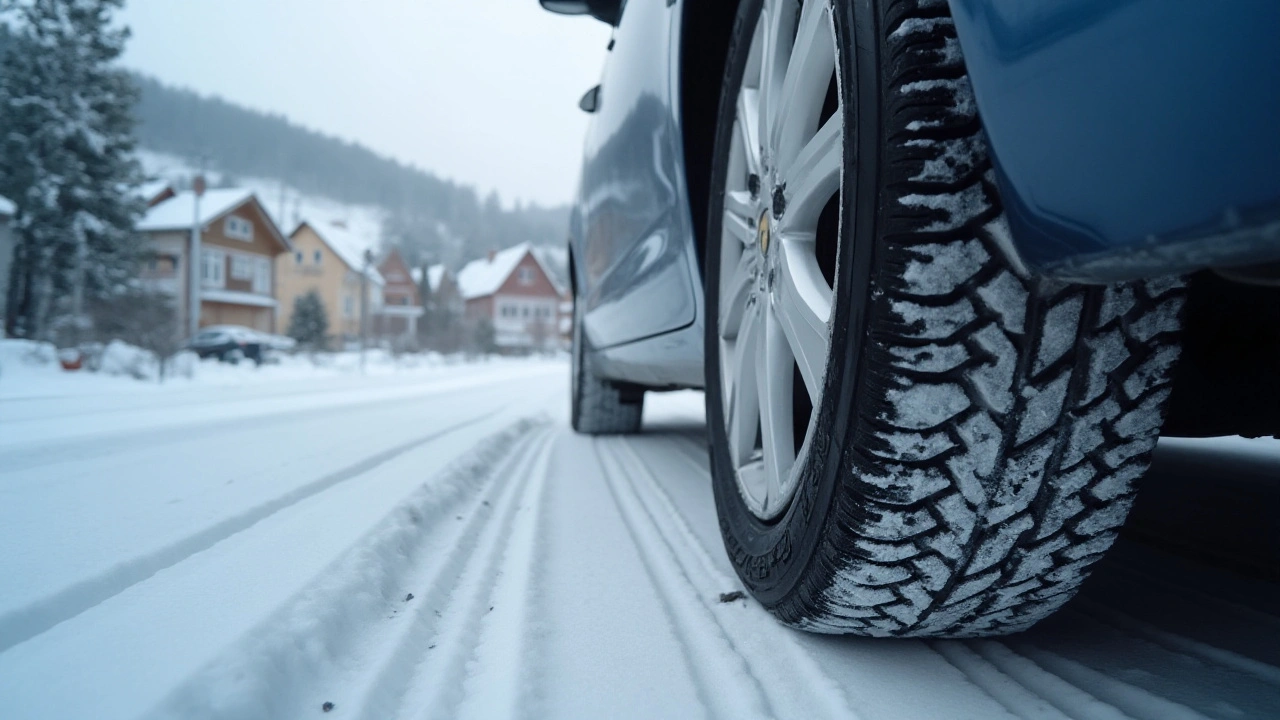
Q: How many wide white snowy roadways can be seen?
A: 1